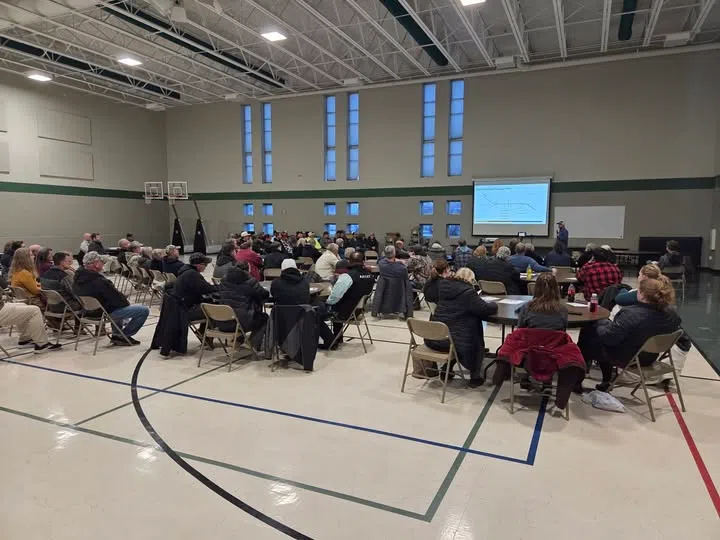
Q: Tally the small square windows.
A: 12